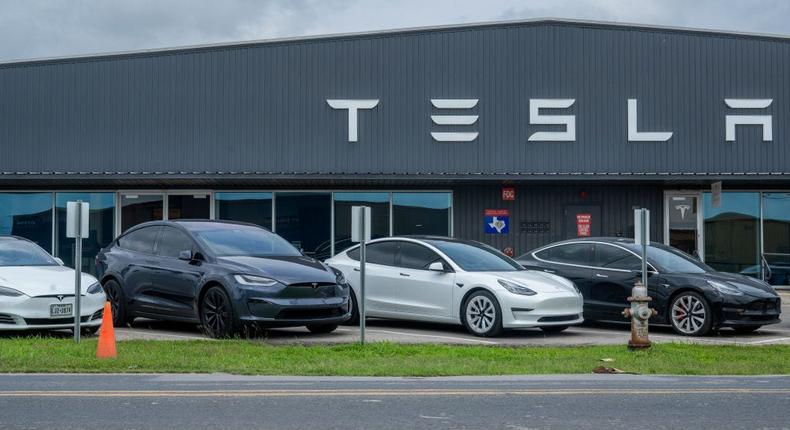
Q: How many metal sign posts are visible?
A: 3